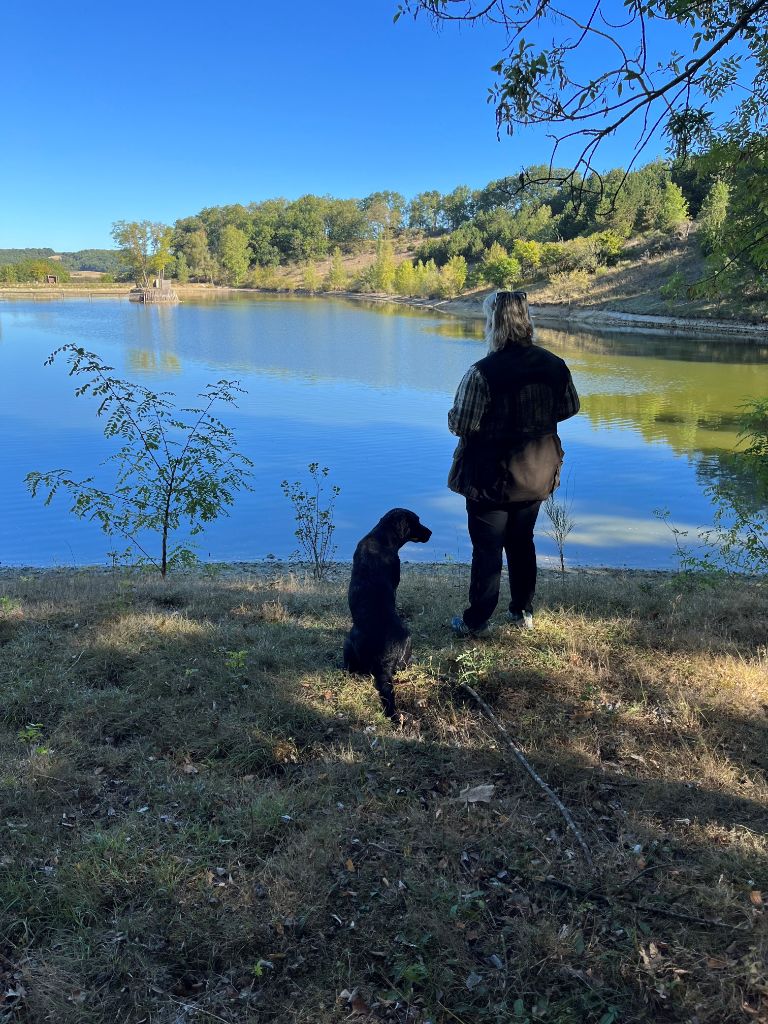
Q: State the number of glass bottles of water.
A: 0